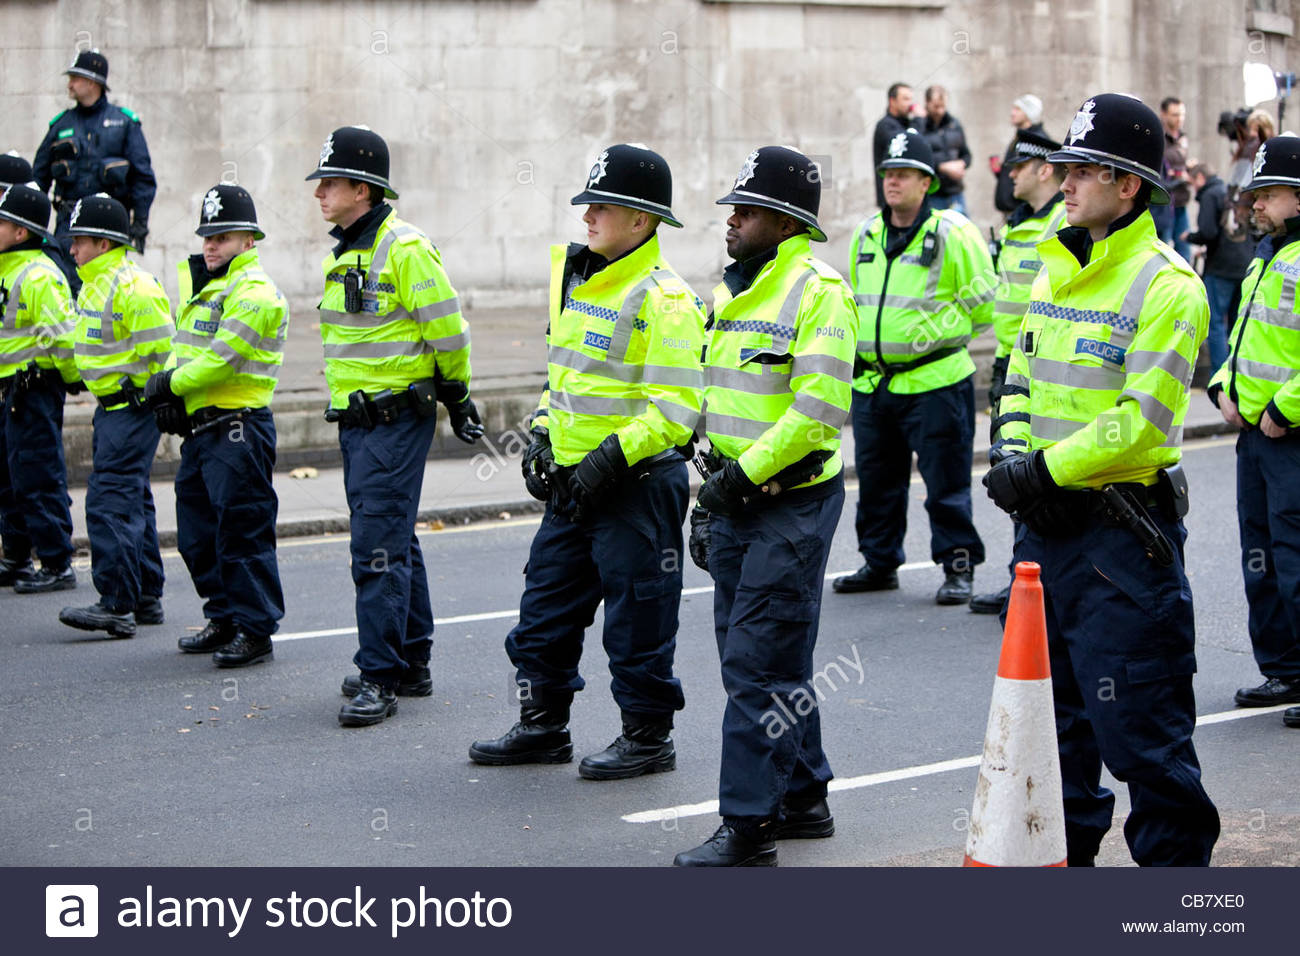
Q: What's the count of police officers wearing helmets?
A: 11